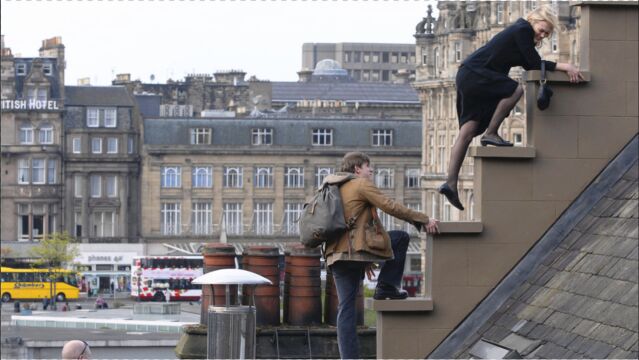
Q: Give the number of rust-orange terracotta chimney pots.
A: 4